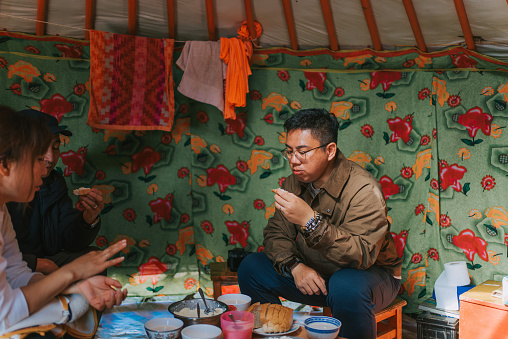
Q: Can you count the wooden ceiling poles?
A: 11